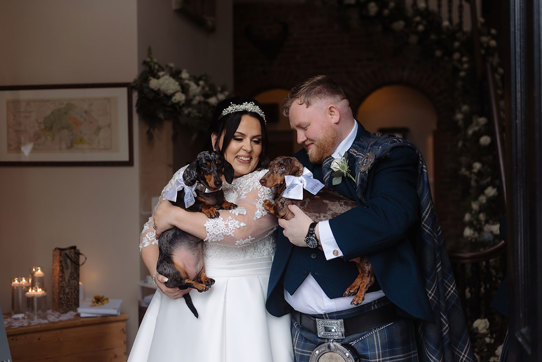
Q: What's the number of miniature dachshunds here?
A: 2